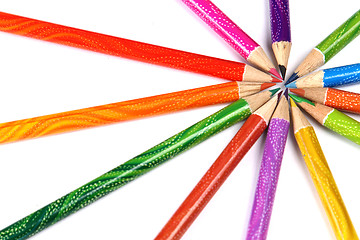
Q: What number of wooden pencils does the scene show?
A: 12